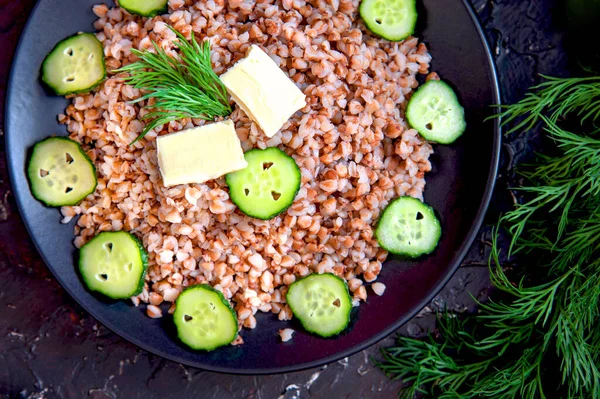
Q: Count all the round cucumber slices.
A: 10